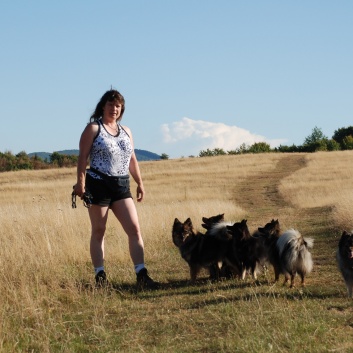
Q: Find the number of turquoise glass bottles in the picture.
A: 0